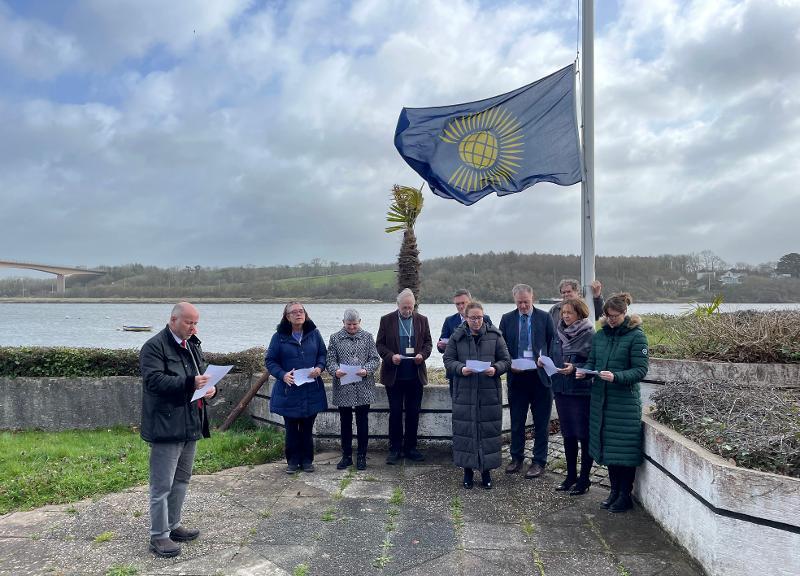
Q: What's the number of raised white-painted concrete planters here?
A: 2